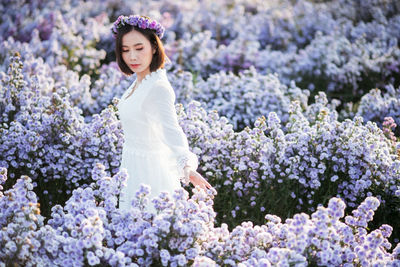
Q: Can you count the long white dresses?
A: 1